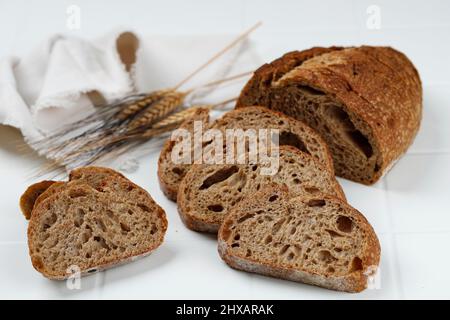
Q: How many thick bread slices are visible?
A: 4